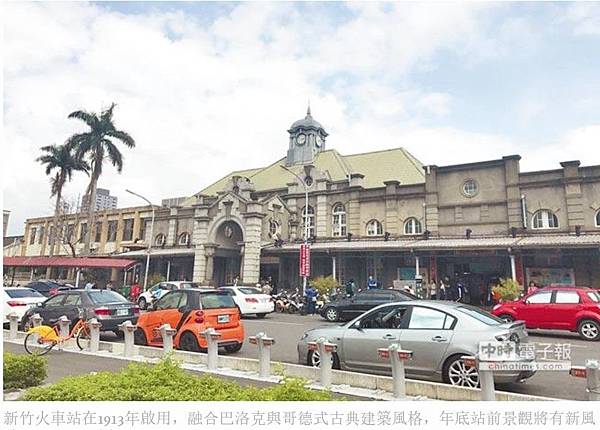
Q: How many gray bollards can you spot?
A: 12